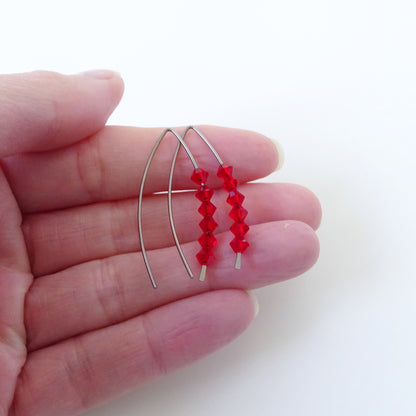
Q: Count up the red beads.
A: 12